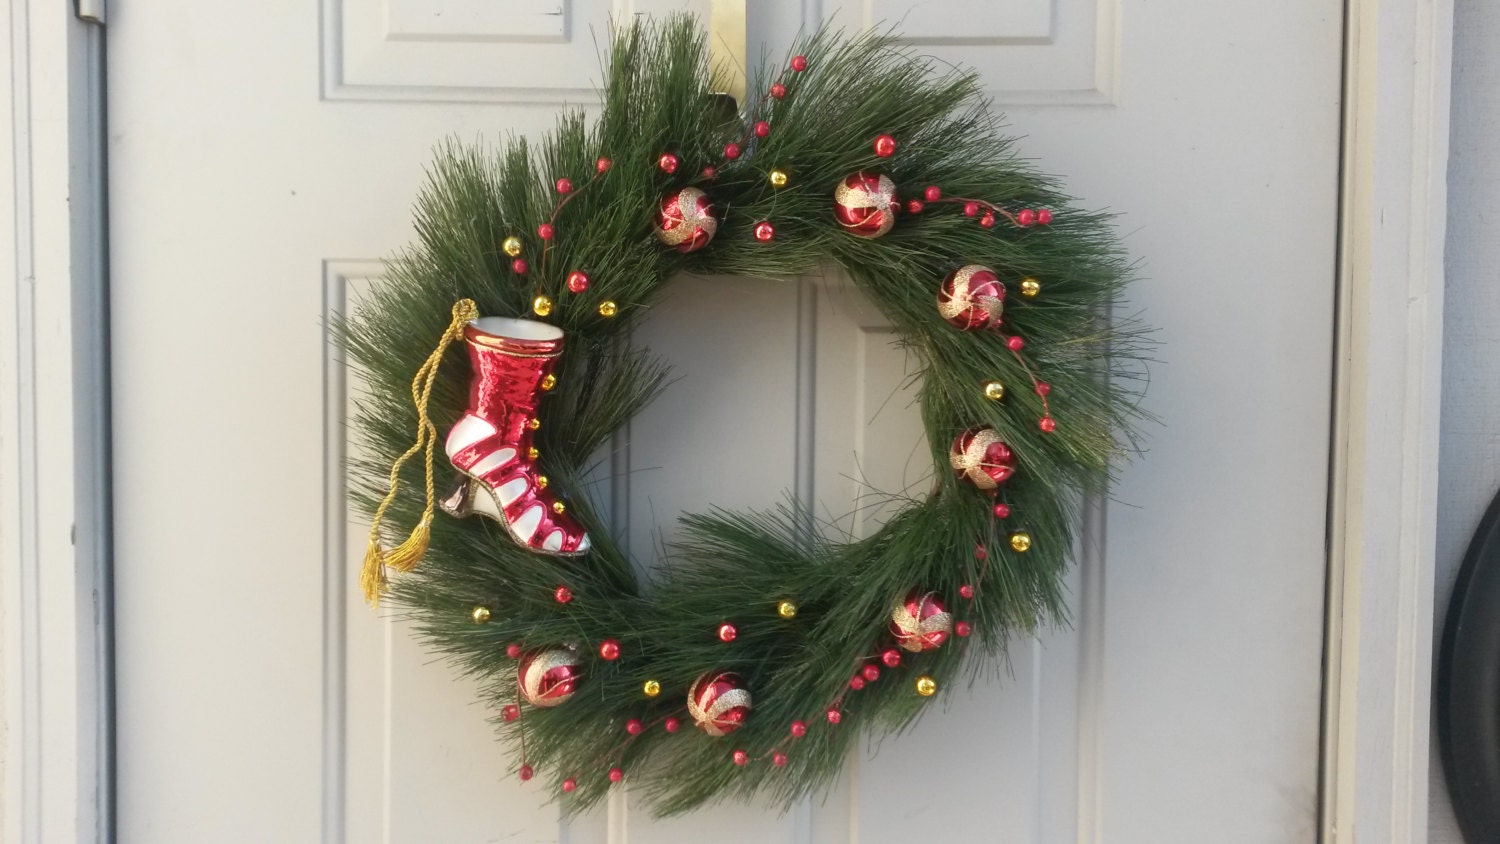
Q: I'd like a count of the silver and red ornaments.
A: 7